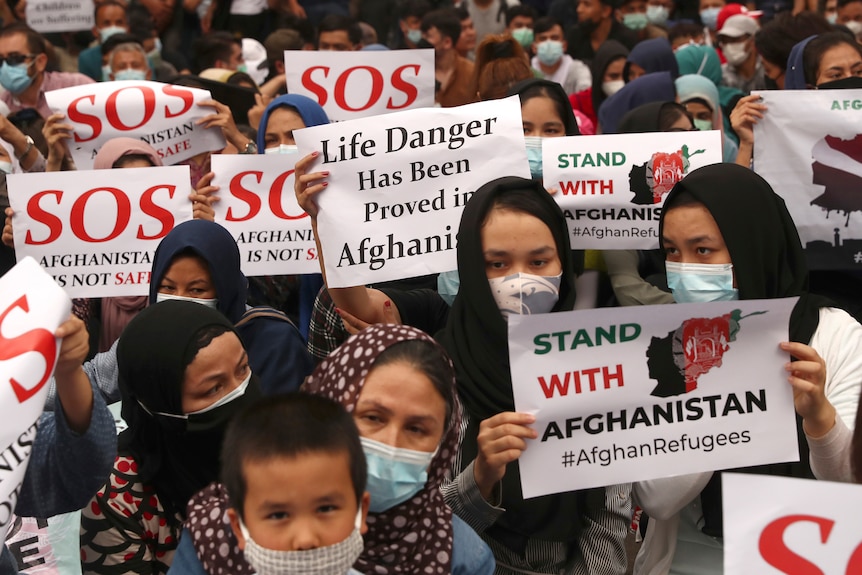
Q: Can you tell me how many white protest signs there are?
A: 11